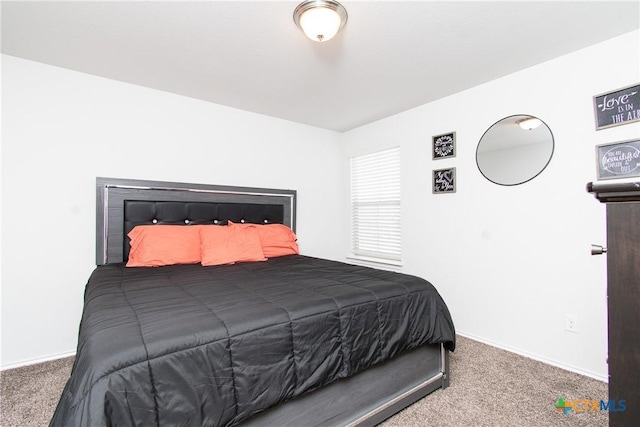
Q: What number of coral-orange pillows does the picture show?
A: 3